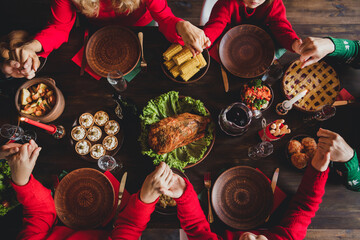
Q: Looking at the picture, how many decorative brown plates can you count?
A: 4